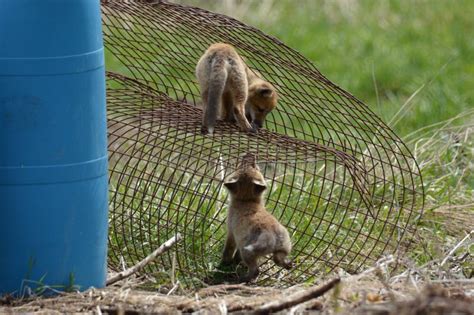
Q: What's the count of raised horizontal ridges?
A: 2